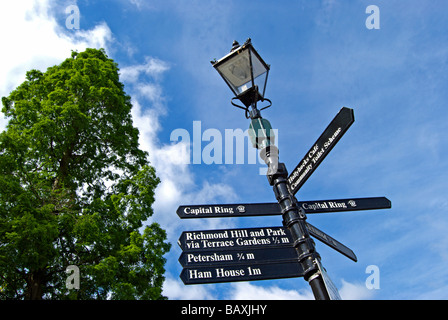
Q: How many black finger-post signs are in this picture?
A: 7